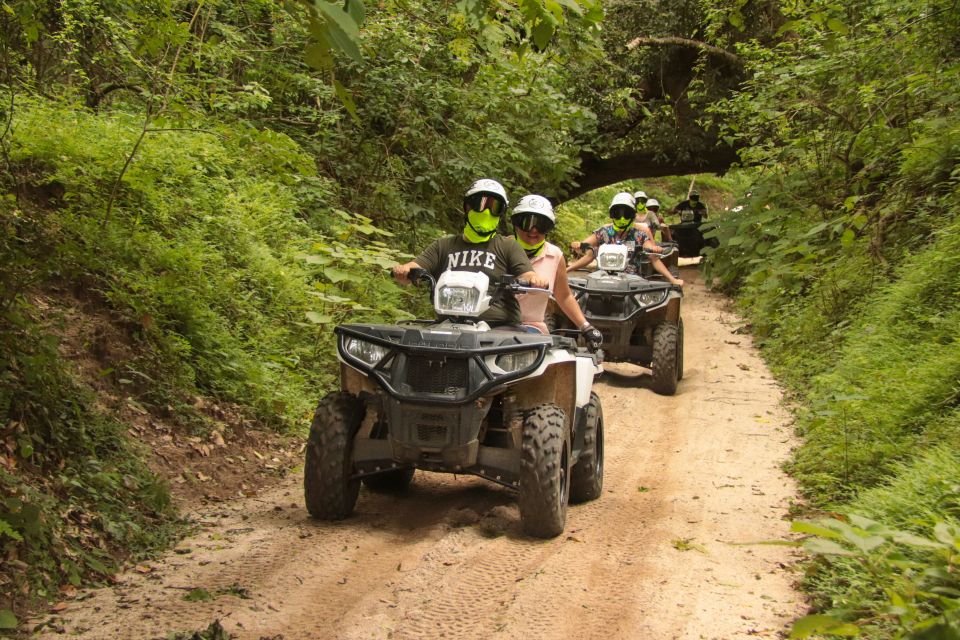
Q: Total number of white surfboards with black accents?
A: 0